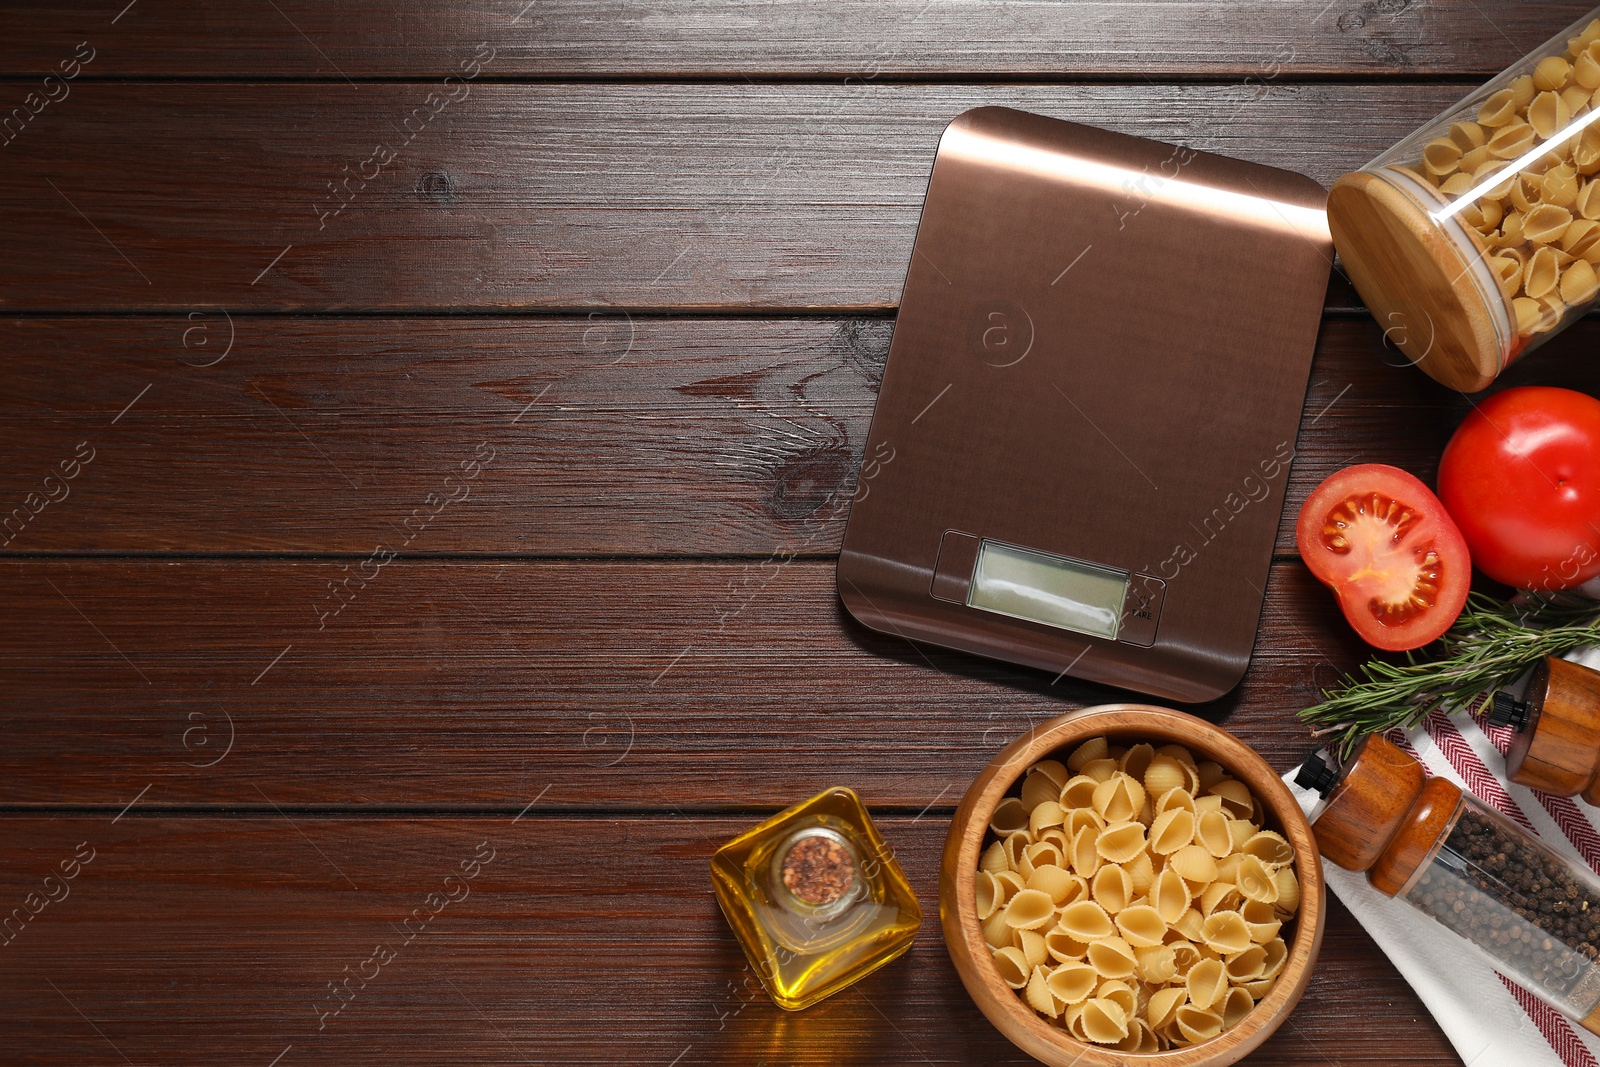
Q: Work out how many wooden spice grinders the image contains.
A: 2